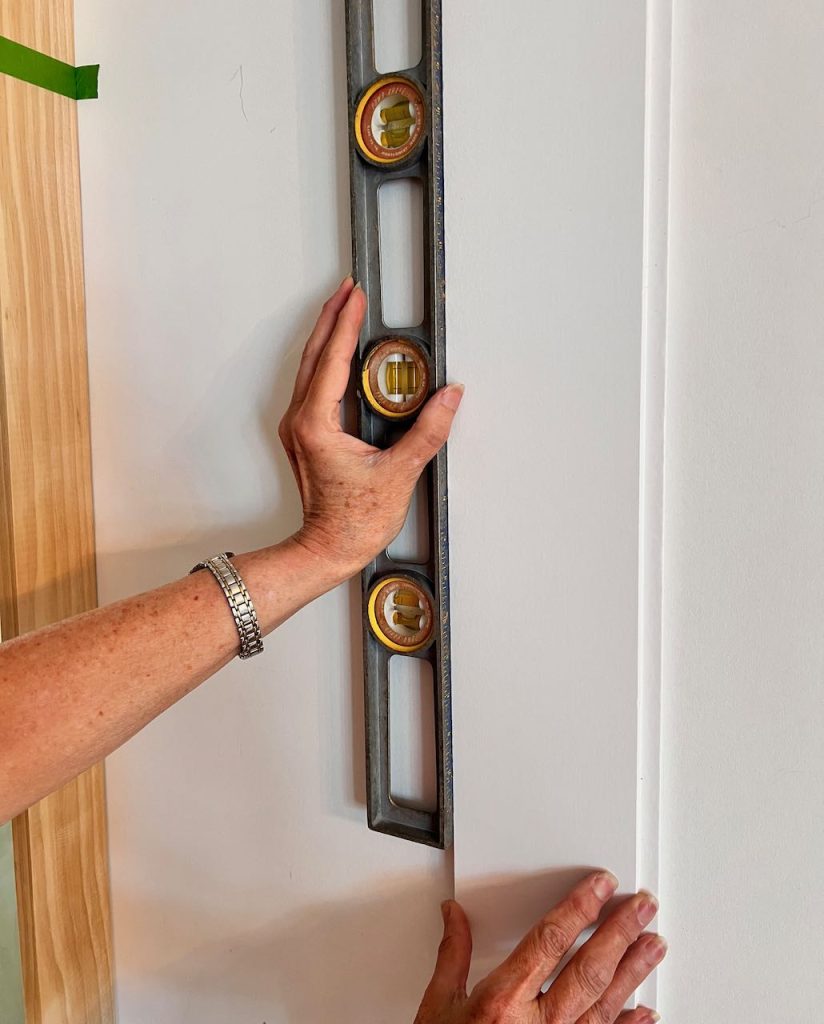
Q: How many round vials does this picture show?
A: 3